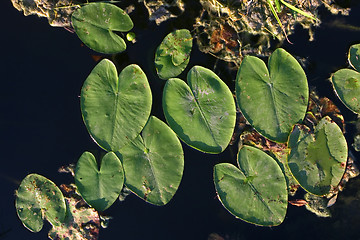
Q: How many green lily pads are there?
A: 12